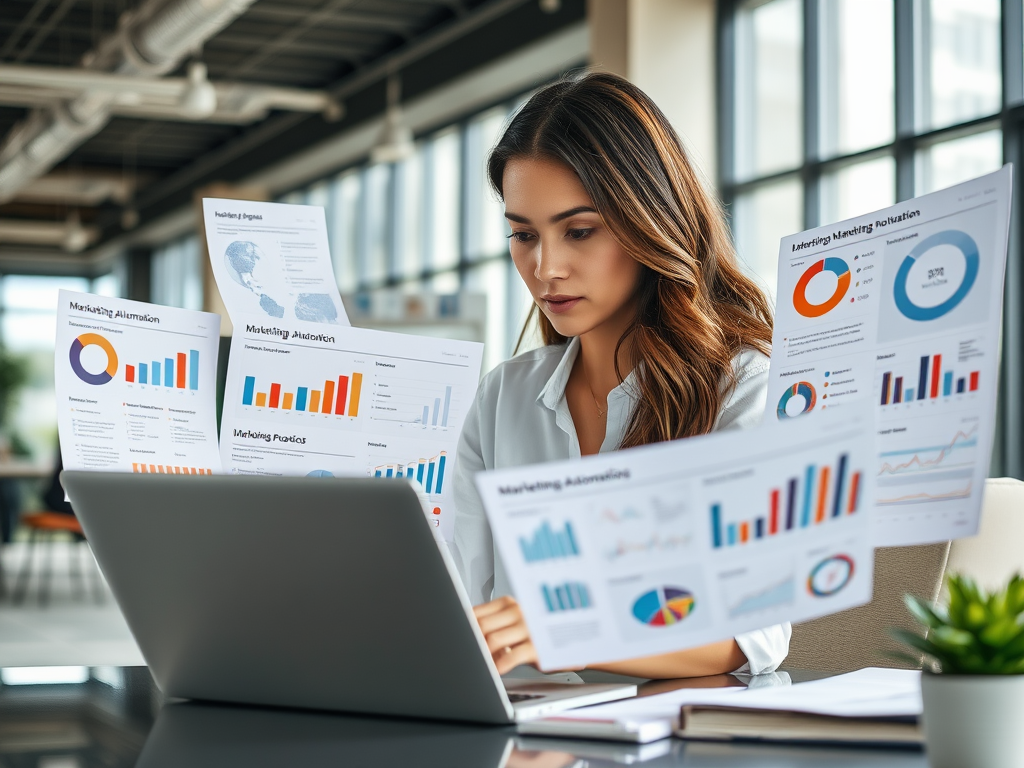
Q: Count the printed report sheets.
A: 5